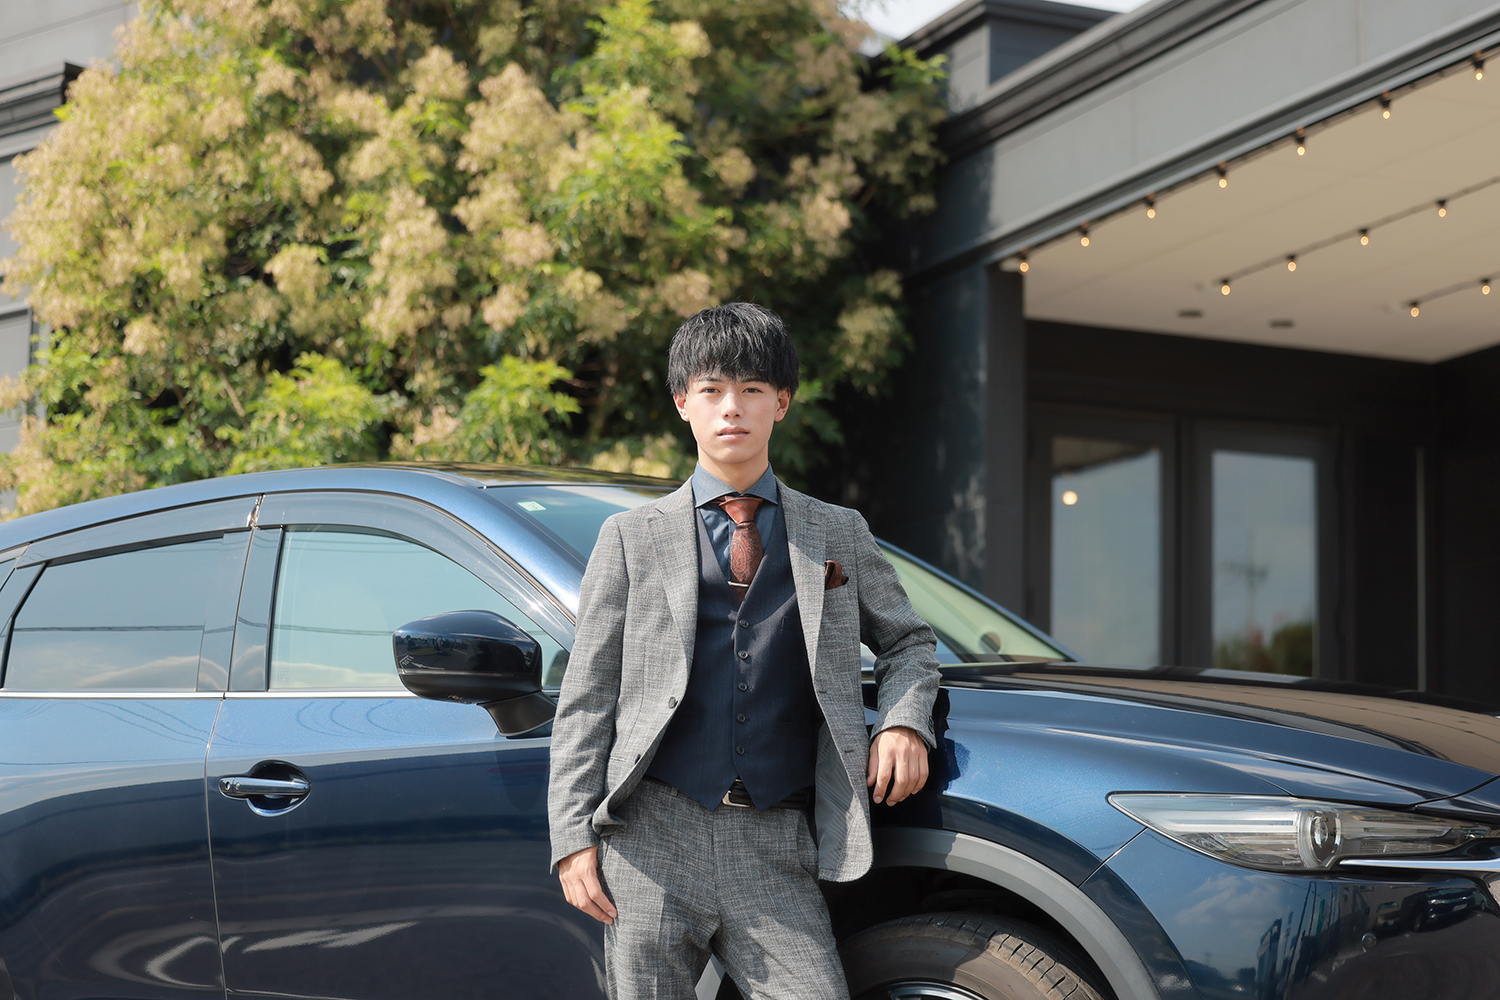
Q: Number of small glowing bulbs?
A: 13